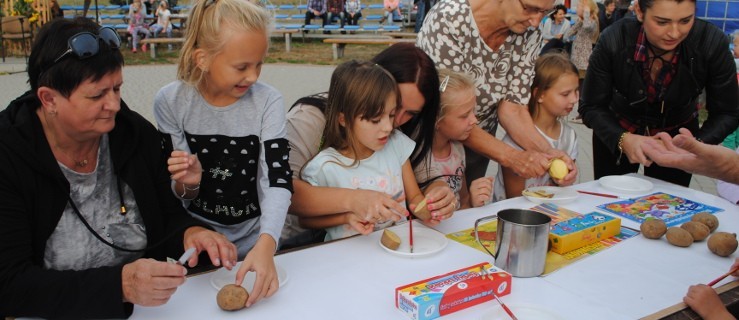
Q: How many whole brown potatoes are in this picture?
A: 6